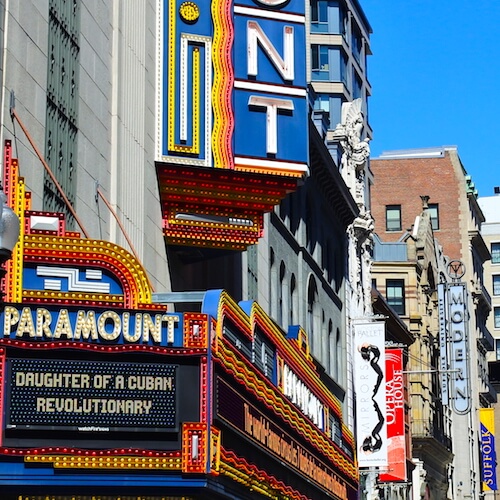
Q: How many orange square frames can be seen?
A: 2